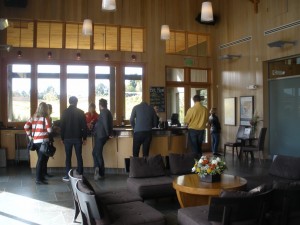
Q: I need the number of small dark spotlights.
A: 5